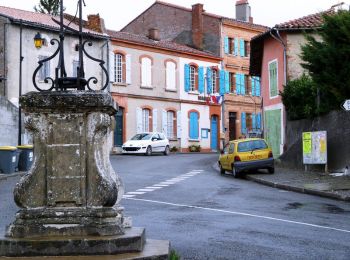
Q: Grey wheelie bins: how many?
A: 2